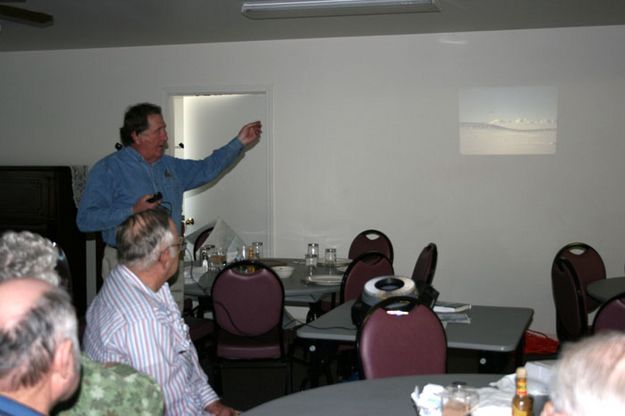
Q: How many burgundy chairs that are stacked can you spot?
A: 0